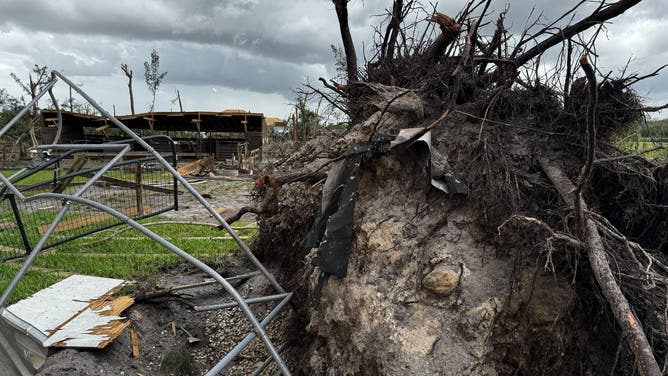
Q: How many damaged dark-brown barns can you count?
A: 1